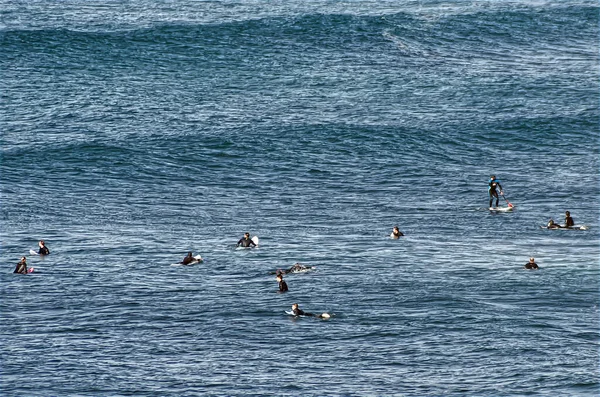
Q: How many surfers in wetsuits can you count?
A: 12